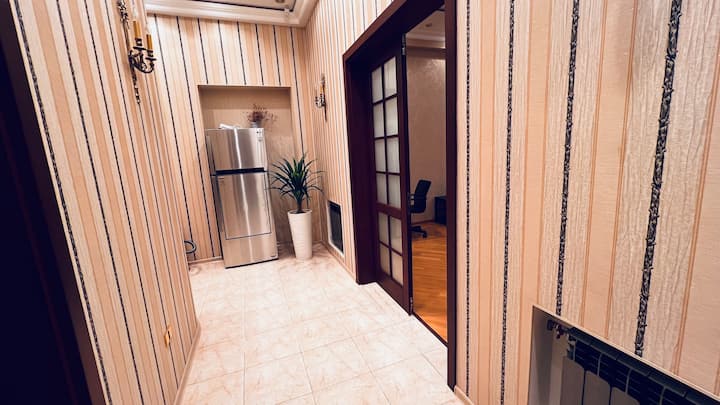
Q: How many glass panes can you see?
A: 12